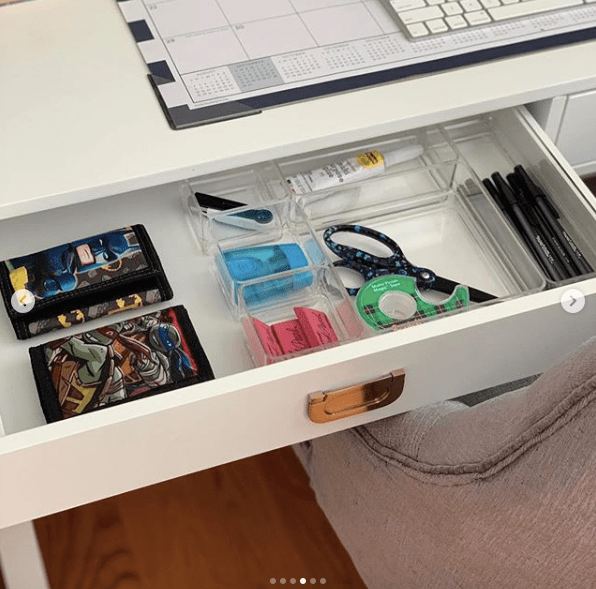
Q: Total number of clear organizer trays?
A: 6